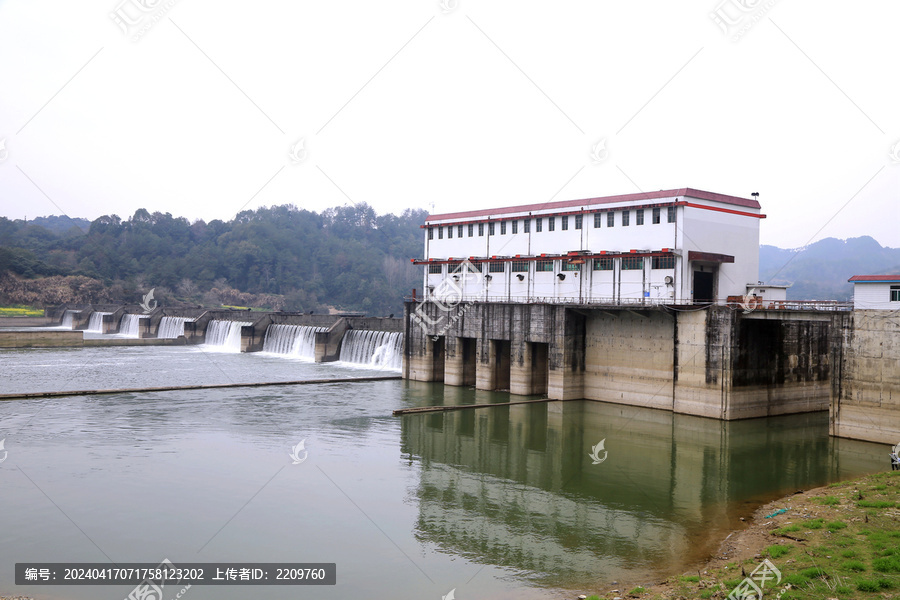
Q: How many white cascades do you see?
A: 7